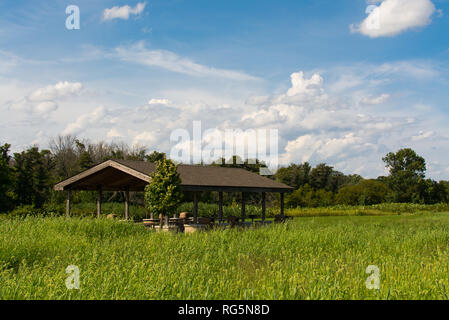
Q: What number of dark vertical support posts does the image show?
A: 8